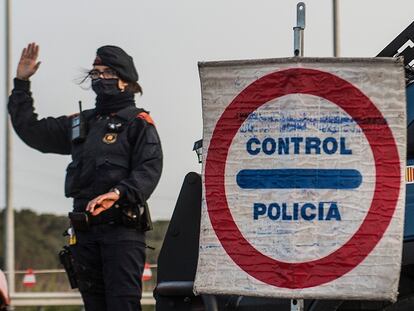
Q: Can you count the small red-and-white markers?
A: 2